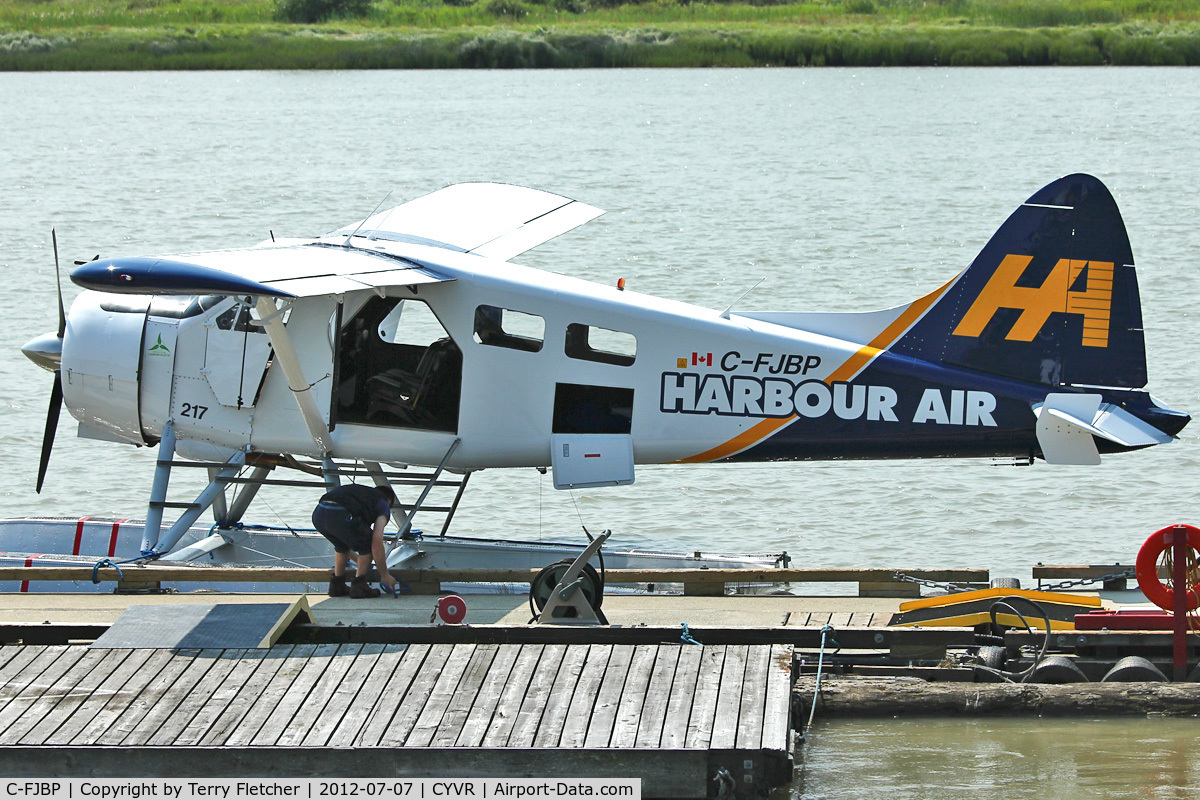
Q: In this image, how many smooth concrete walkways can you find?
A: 1